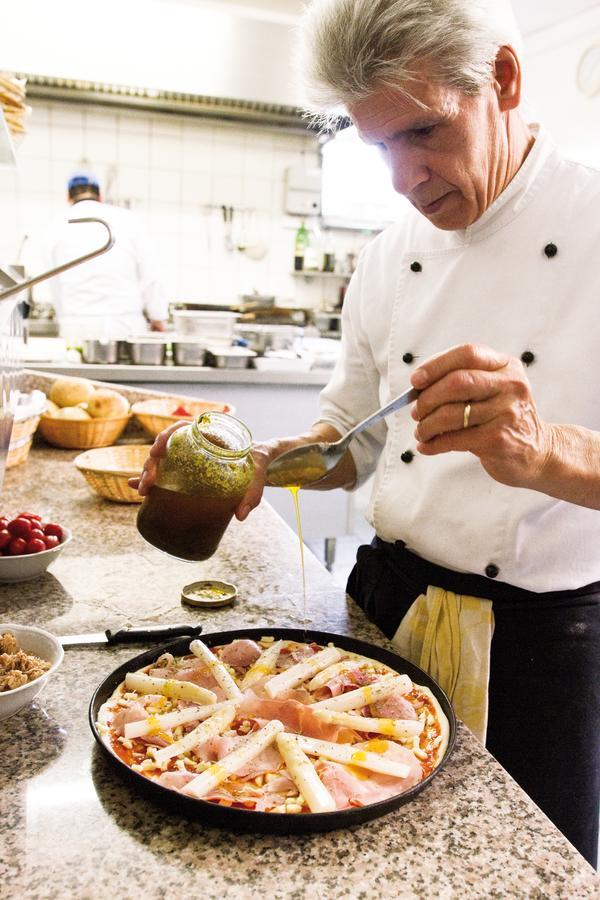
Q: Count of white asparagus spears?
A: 12